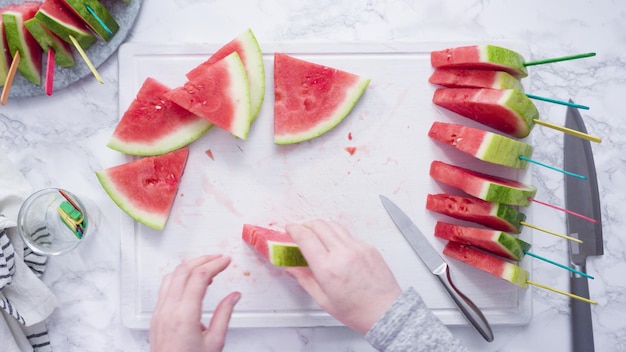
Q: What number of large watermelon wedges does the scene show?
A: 5